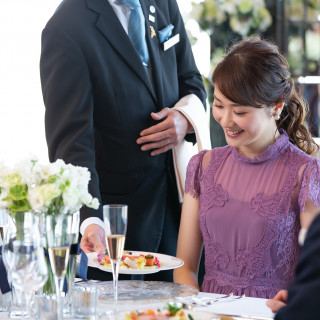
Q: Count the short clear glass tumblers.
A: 2